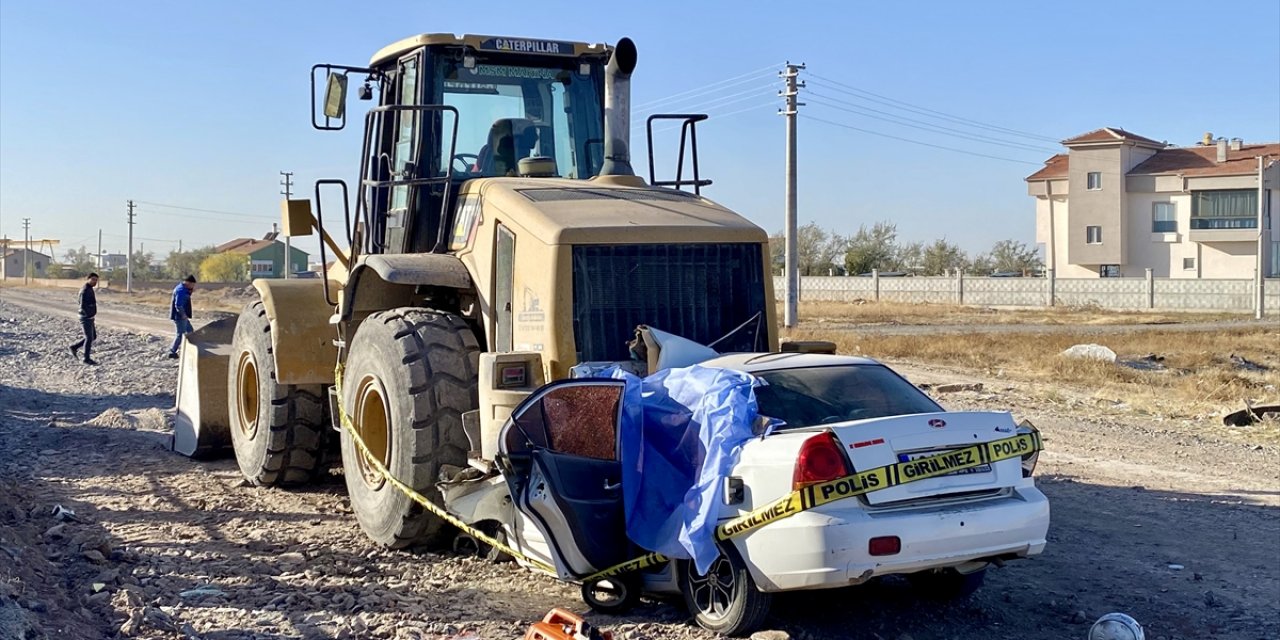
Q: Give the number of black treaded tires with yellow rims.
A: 2